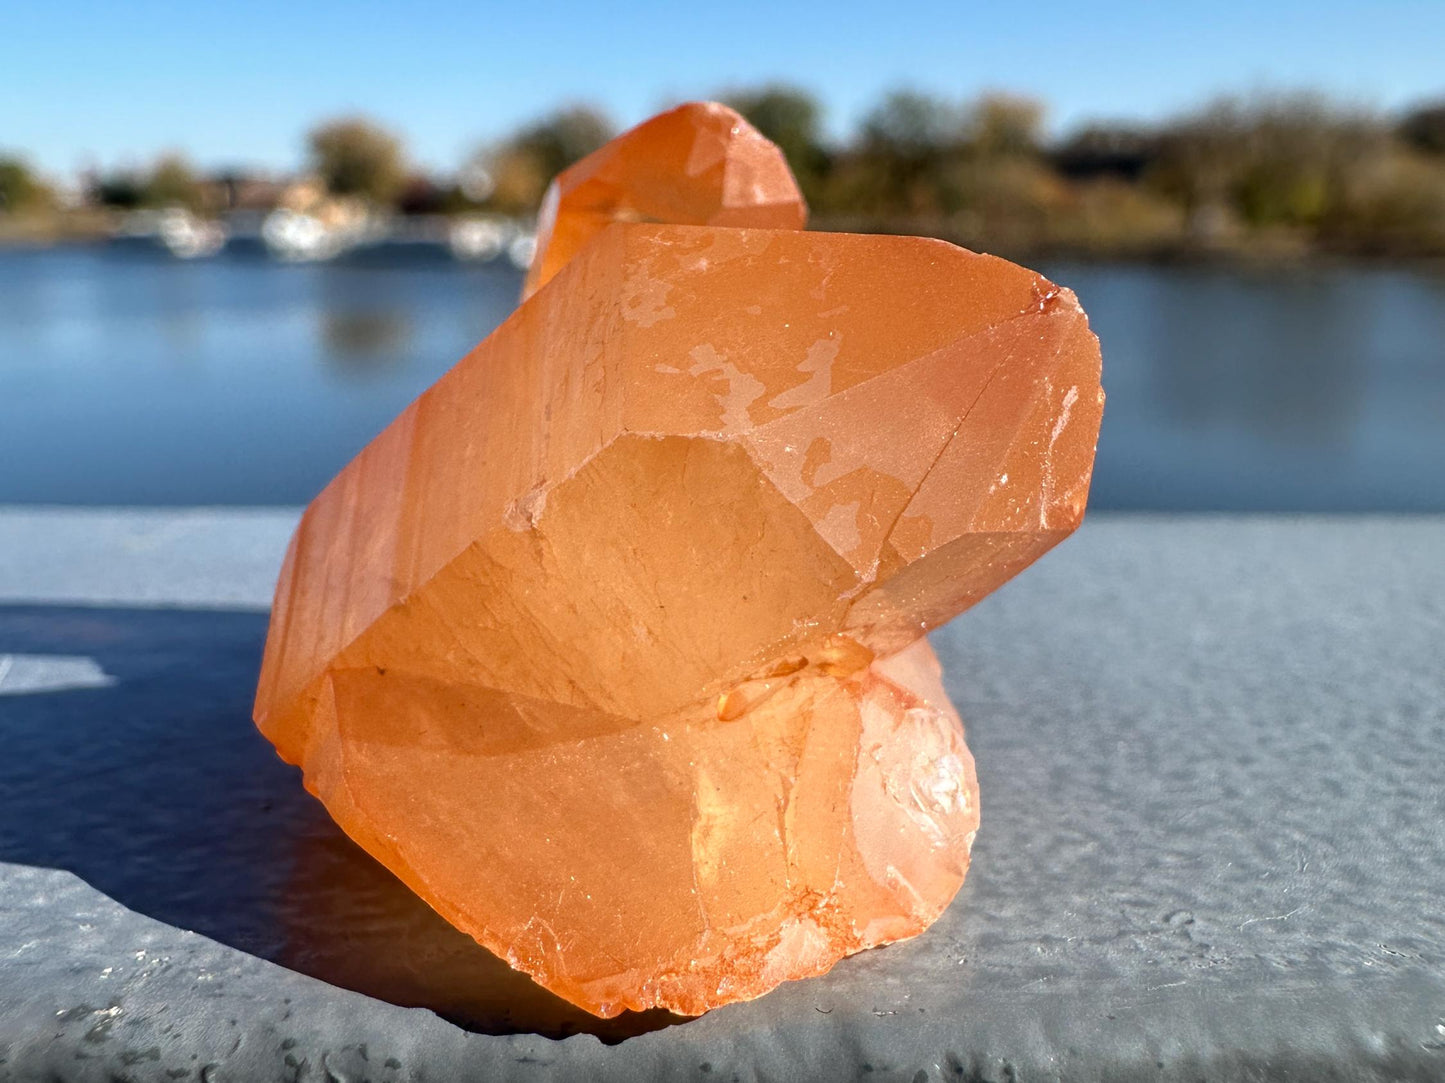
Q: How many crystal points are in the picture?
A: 2